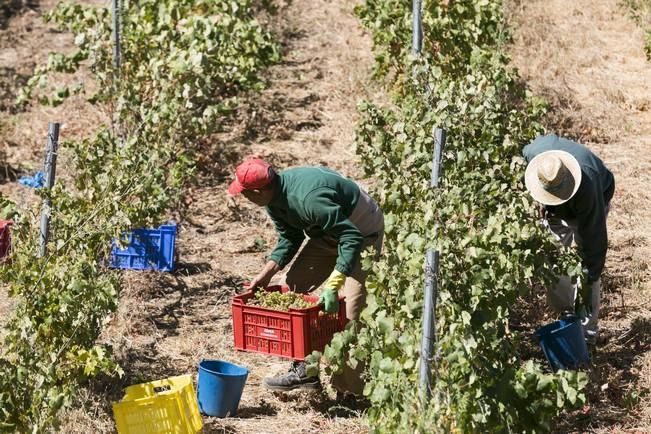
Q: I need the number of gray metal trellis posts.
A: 5